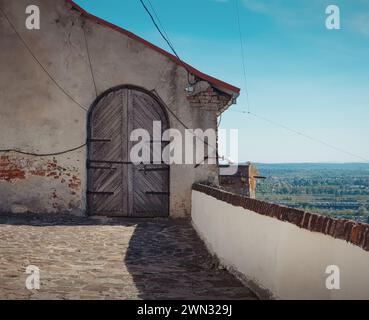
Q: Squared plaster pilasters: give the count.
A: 1